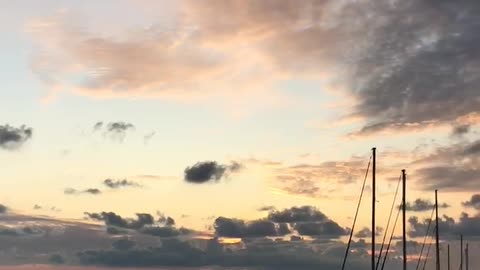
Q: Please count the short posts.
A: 3